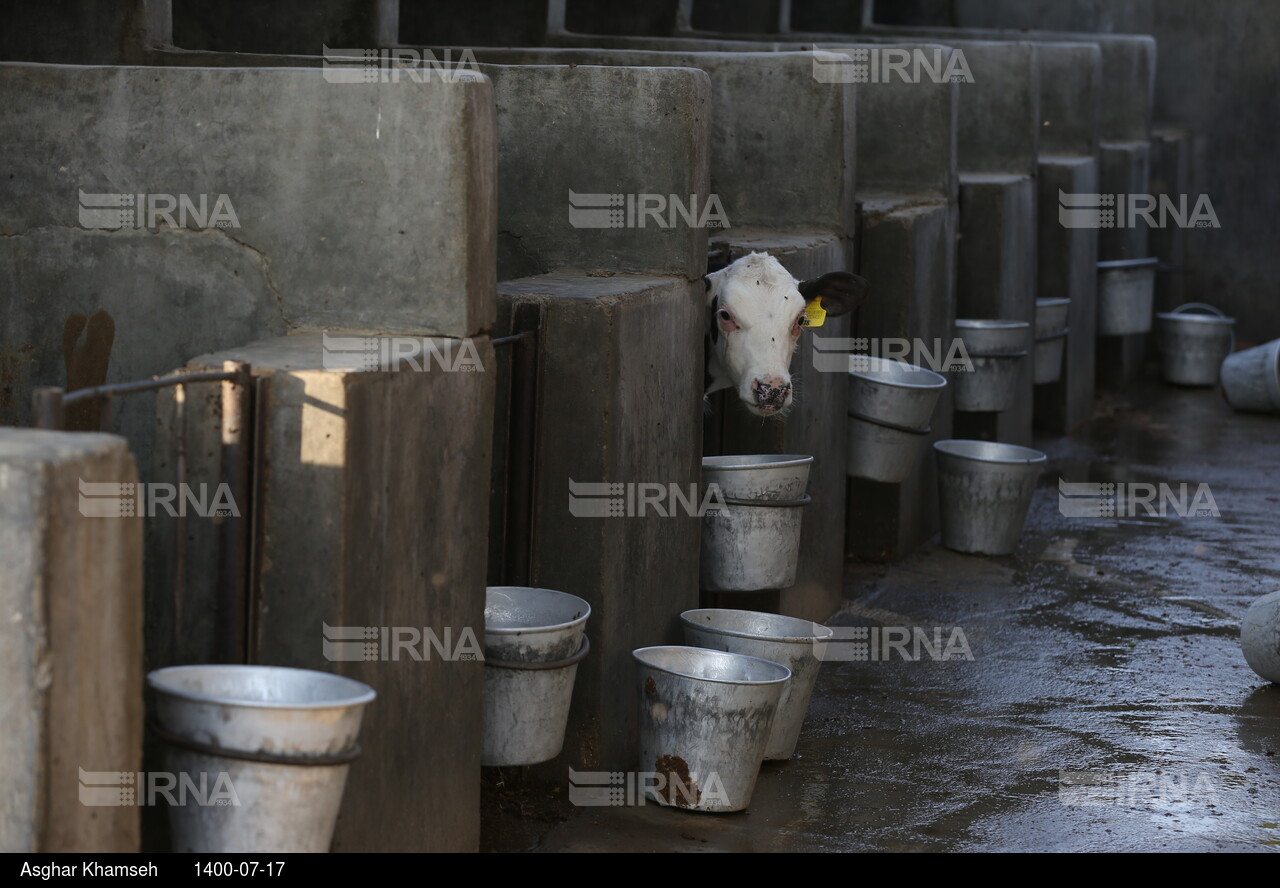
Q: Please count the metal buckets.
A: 13